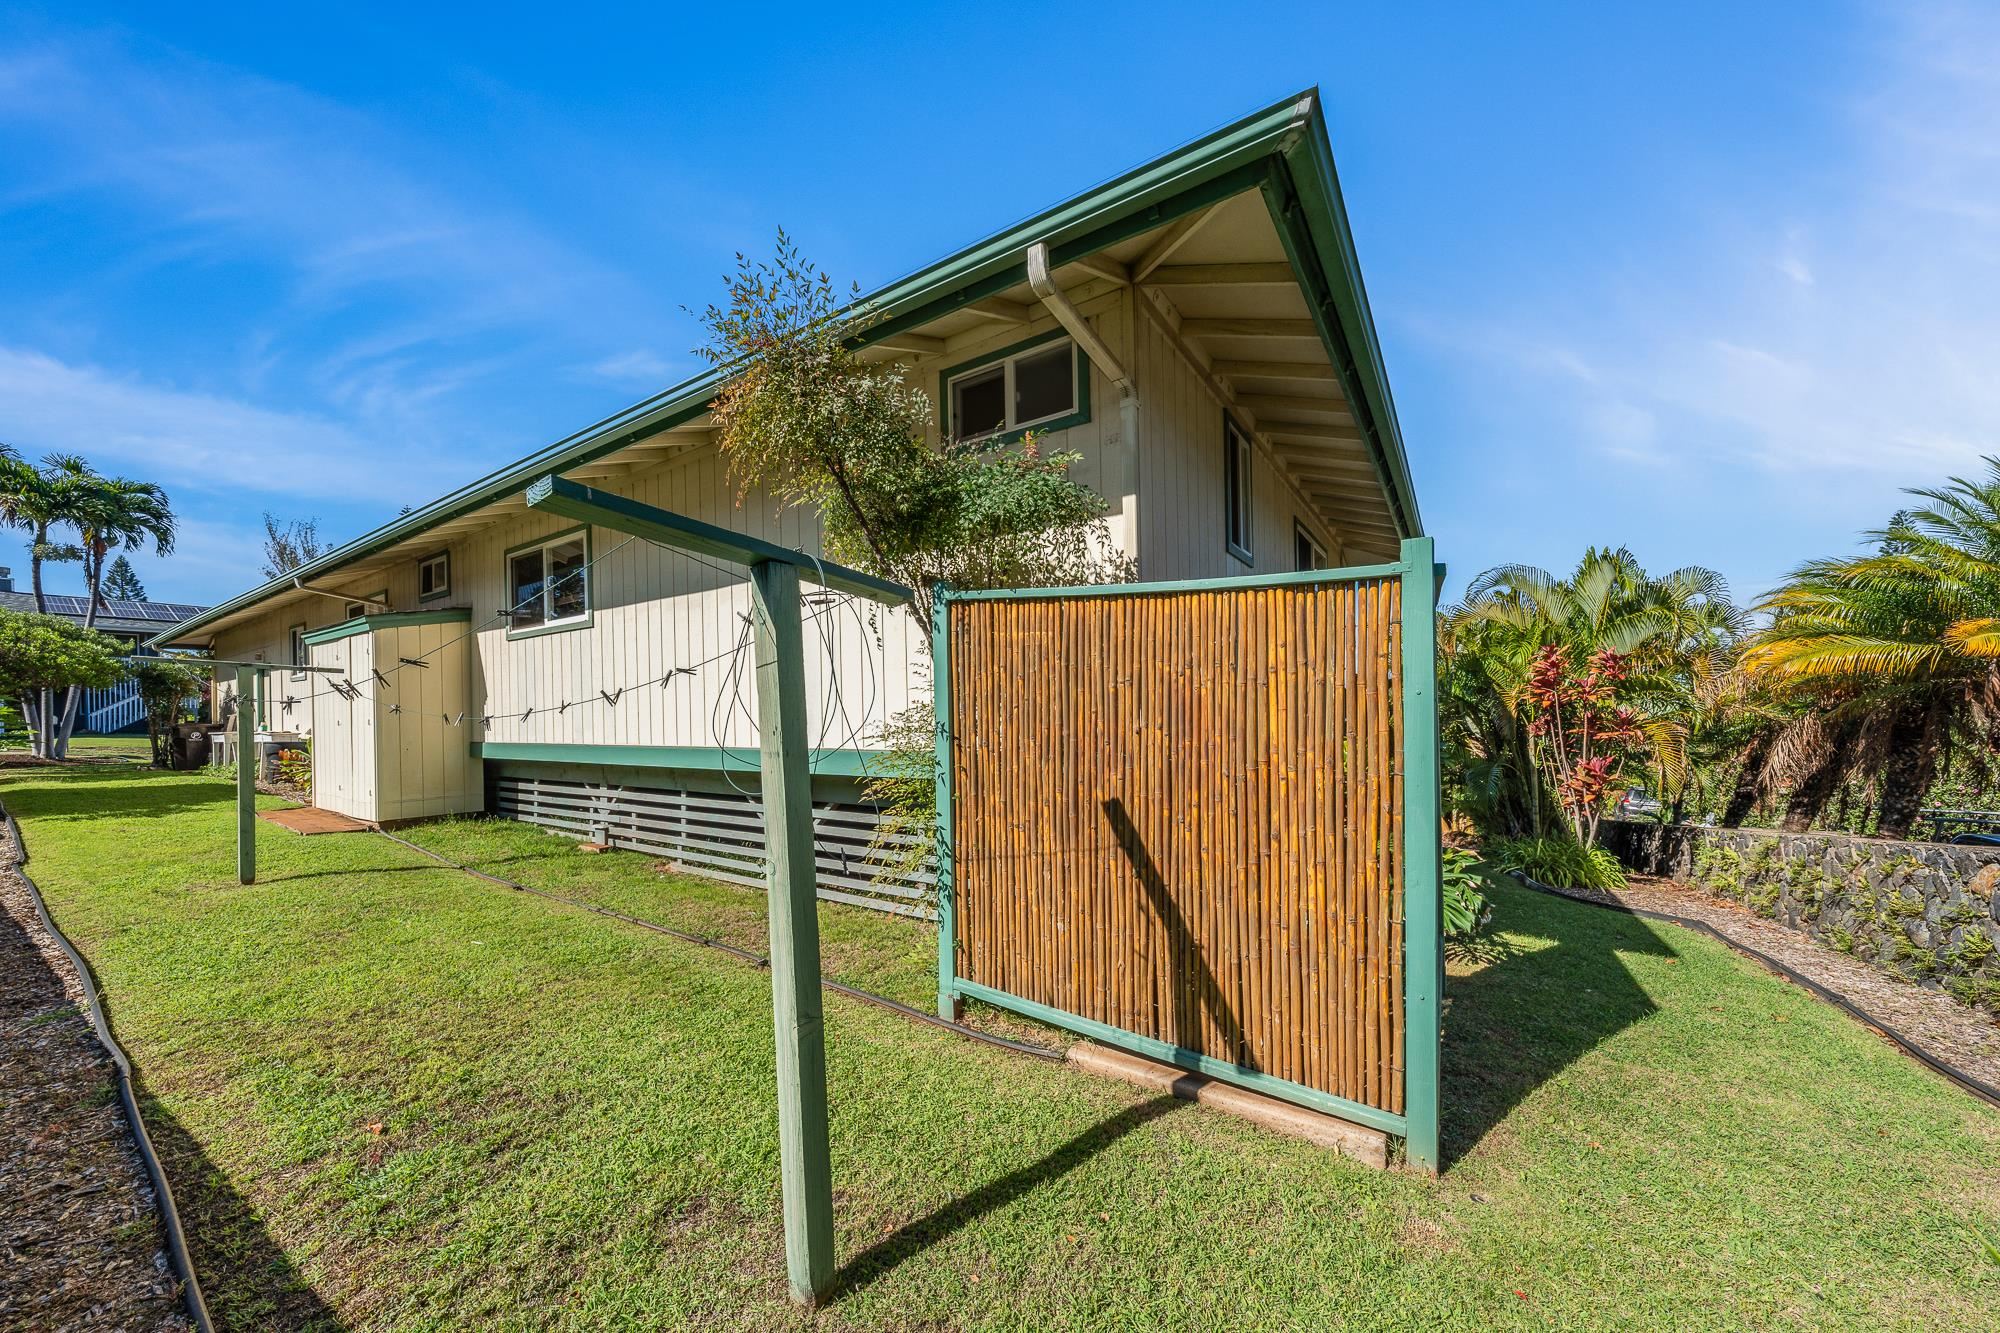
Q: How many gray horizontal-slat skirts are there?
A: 1